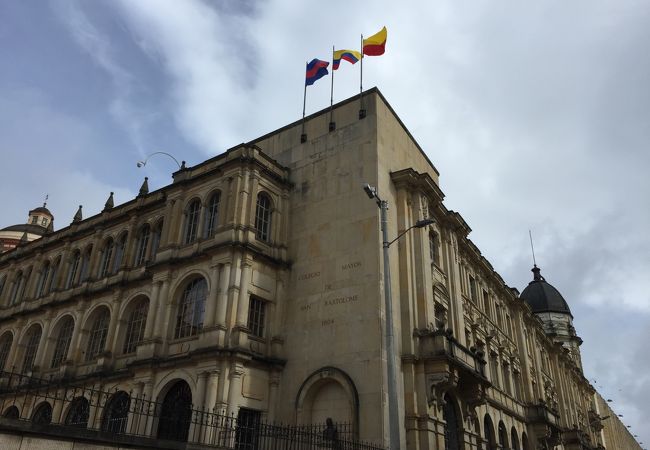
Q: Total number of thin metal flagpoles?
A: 3